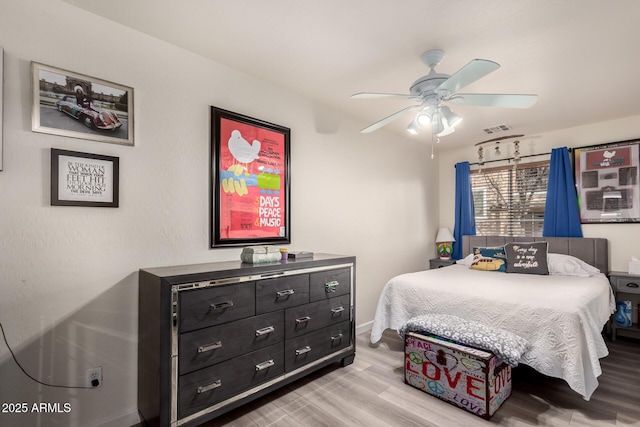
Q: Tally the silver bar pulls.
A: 11